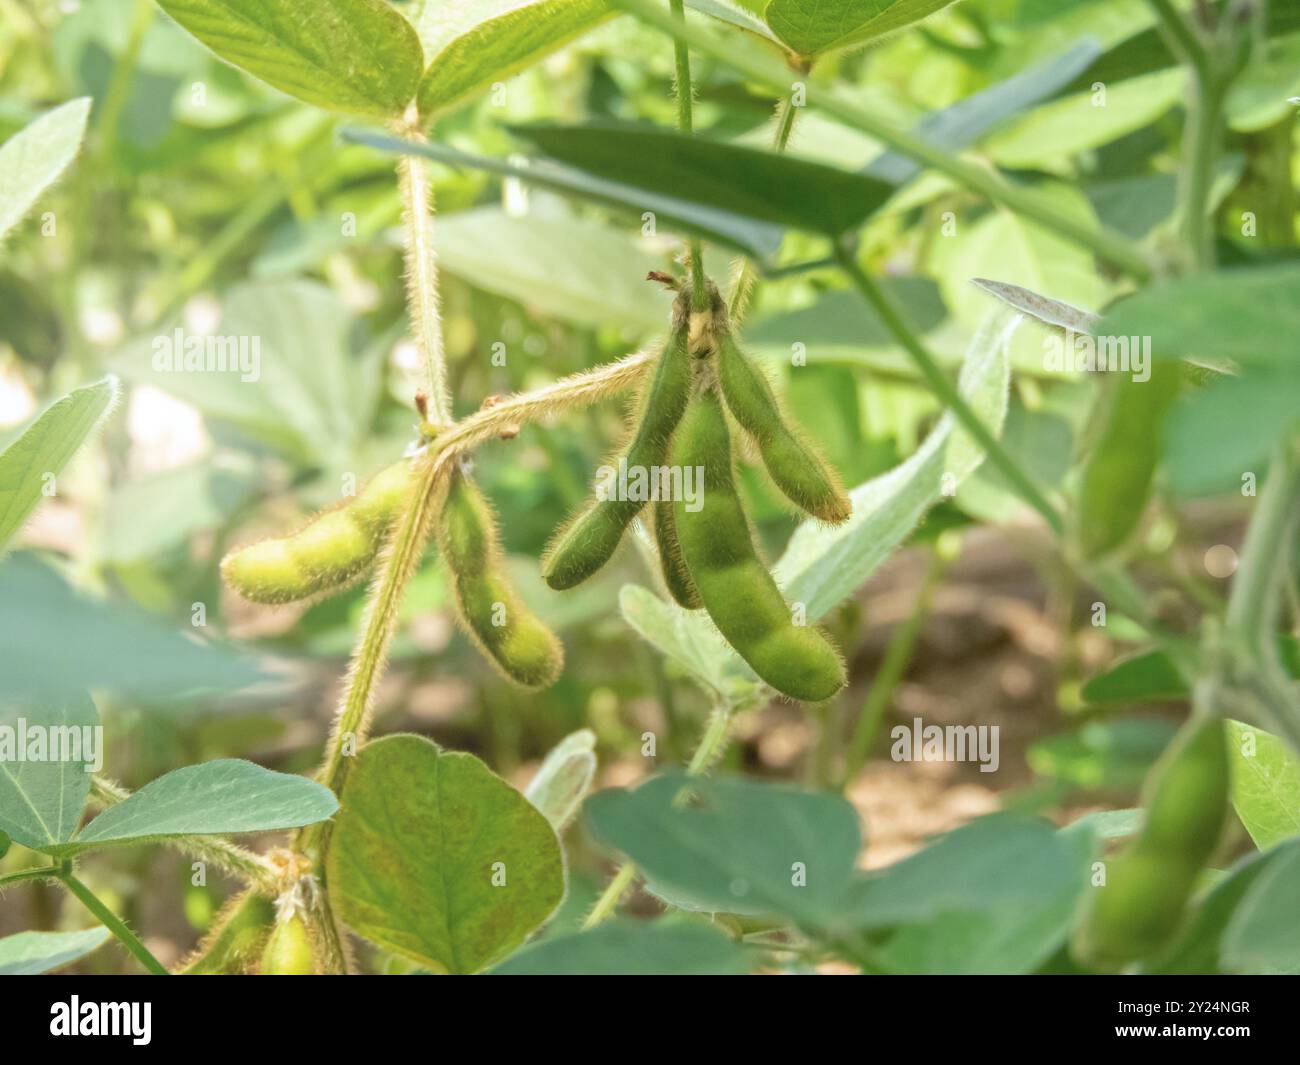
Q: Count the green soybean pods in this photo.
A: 10